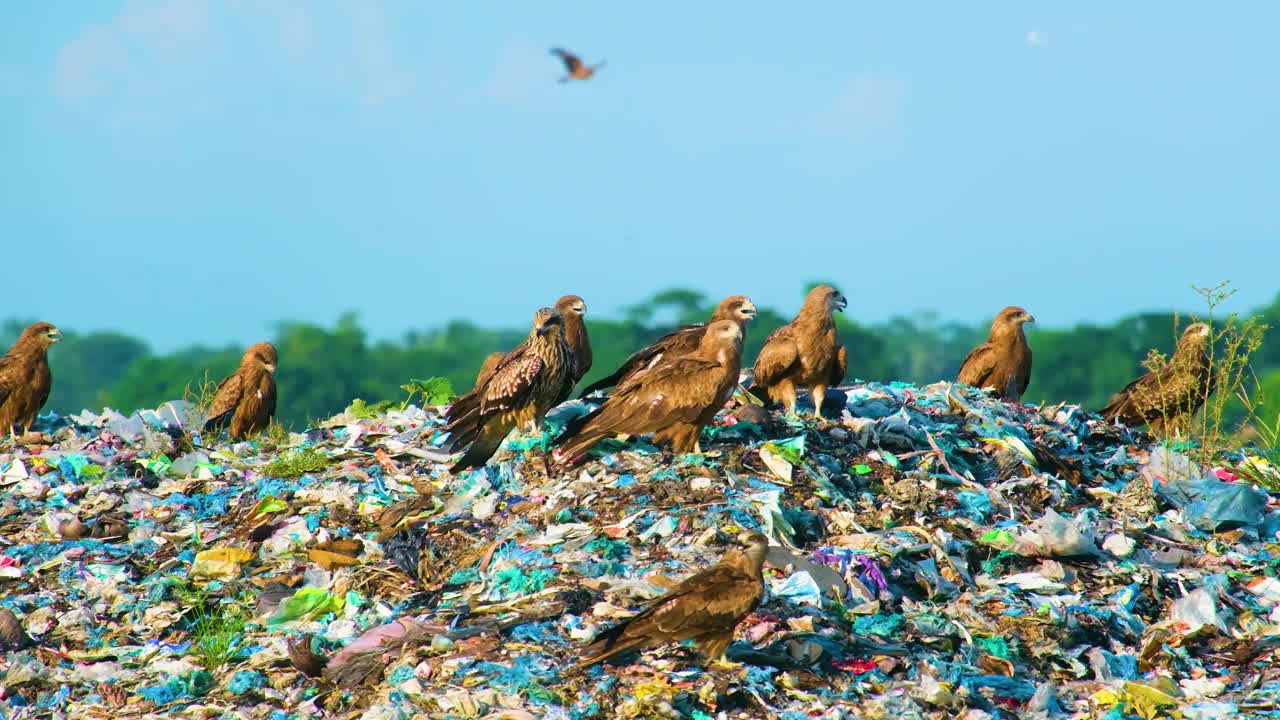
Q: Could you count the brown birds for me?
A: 11